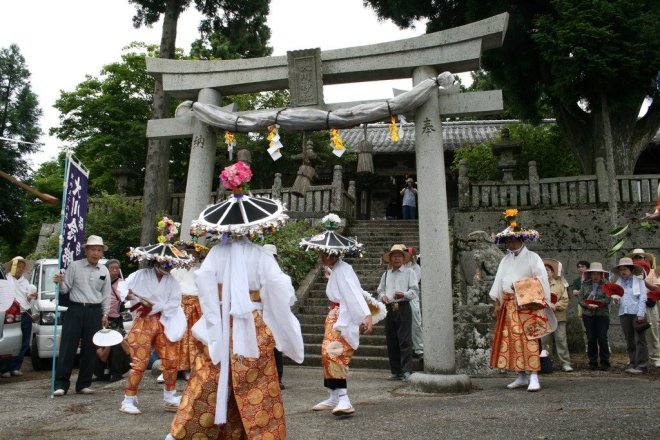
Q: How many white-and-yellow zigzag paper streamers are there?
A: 4